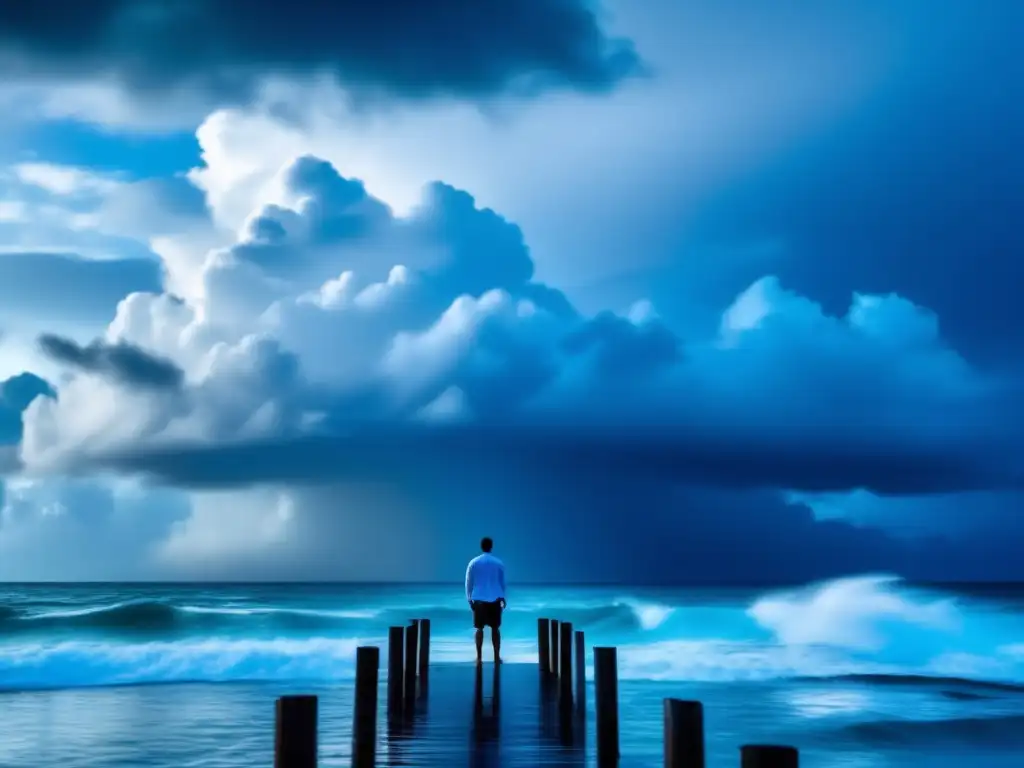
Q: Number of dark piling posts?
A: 12